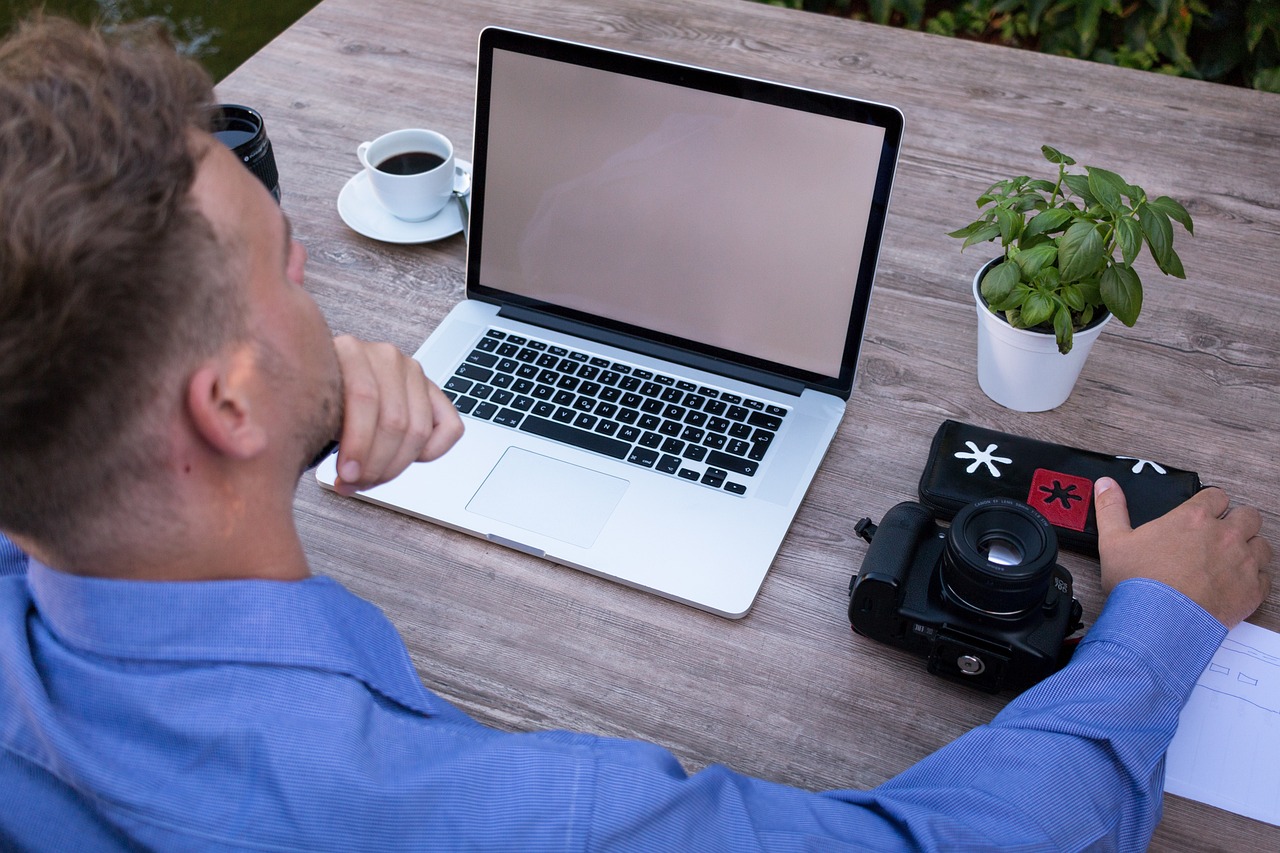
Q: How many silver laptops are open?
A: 1